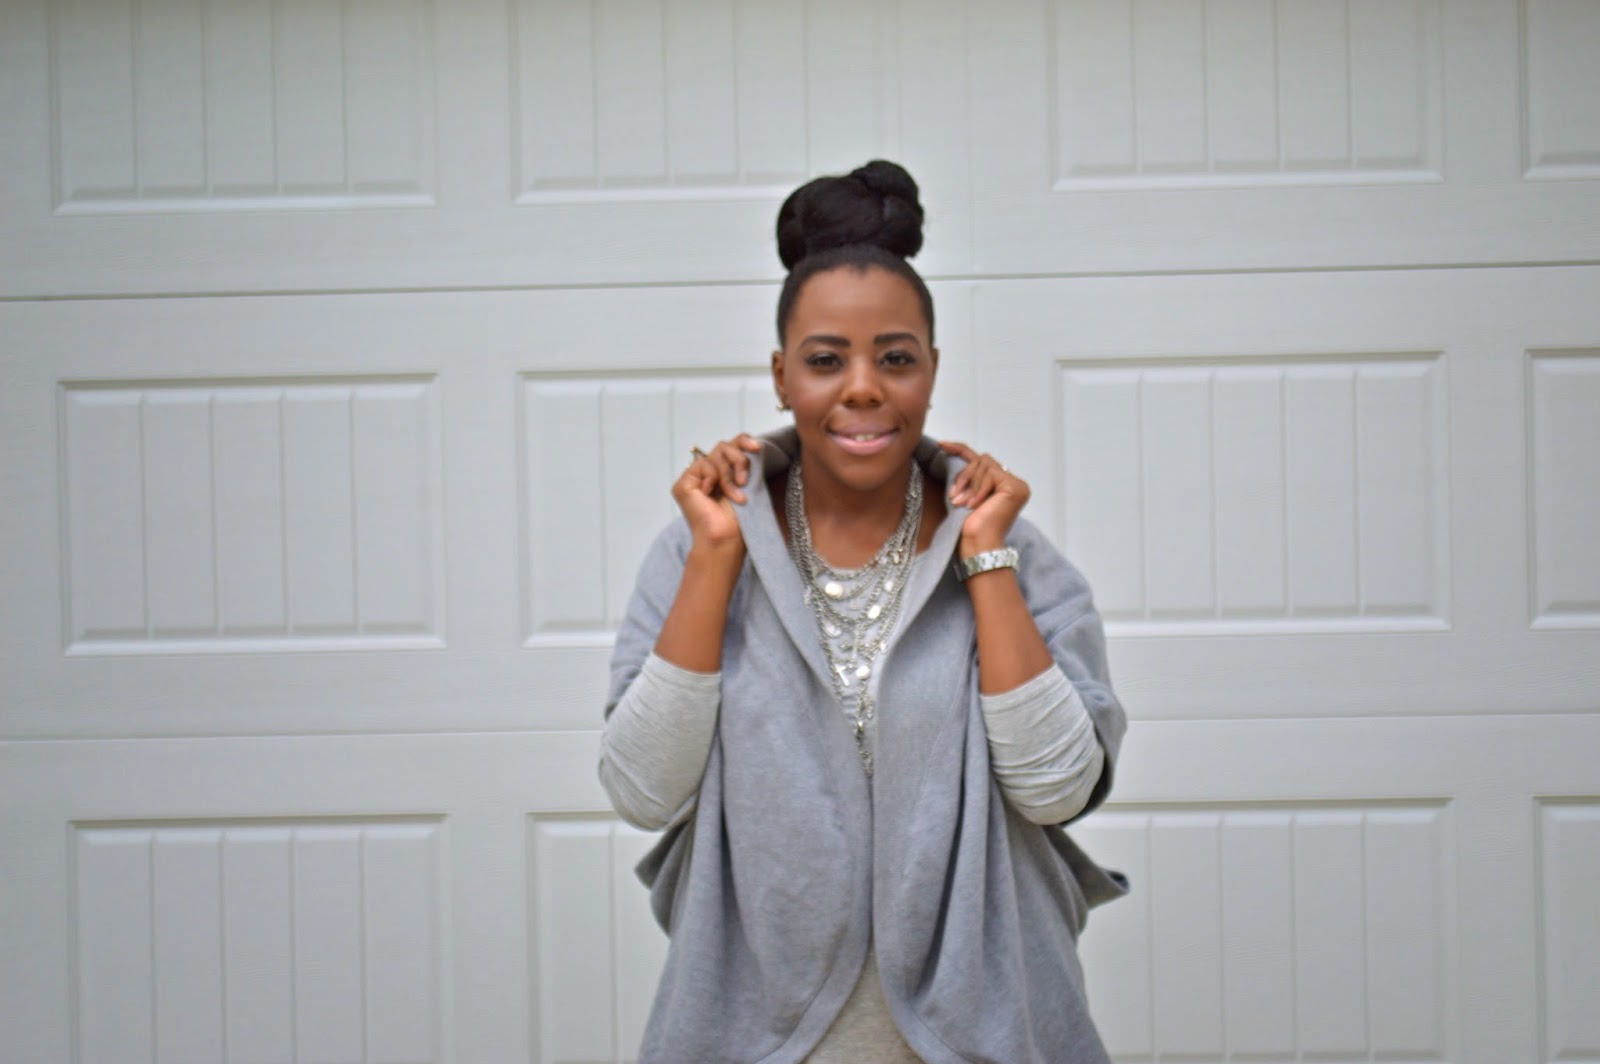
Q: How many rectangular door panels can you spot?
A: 12